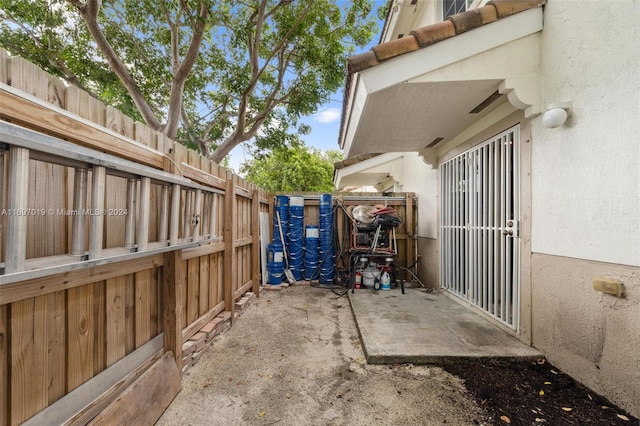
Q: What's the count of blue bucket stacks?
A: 5